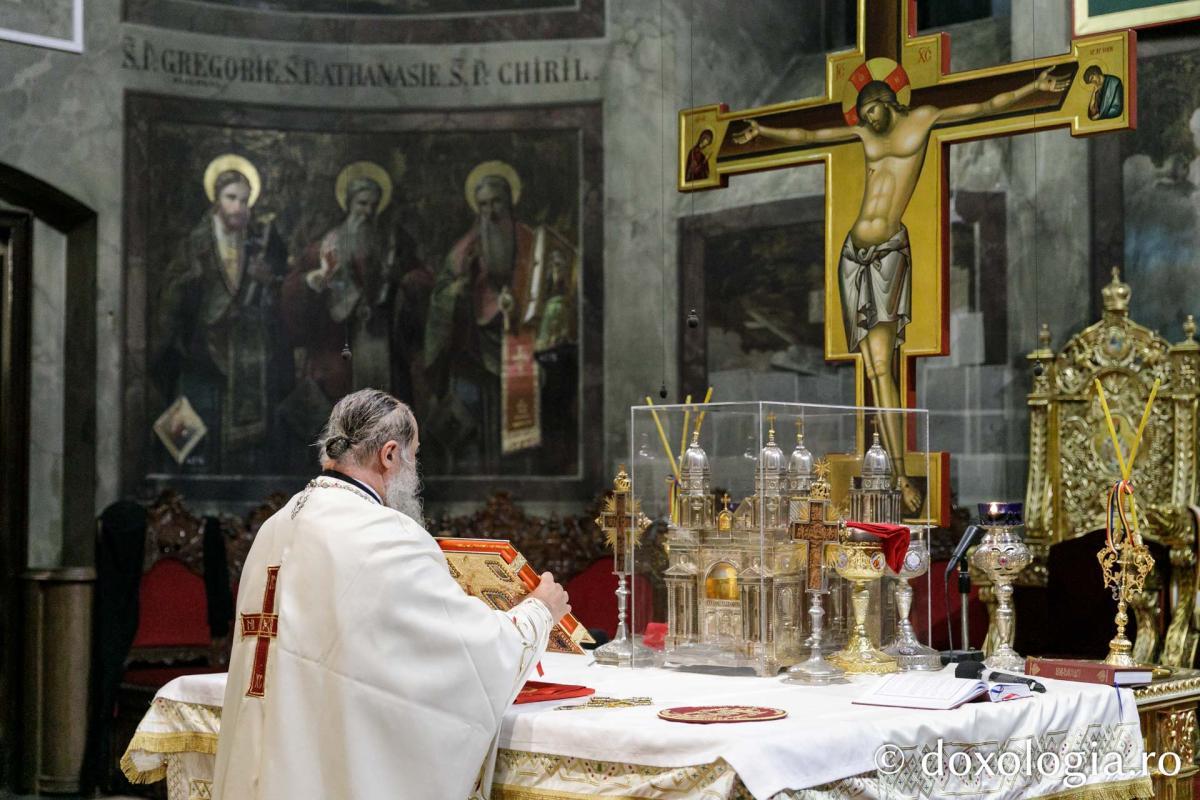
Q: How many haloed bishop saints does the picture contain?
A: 3